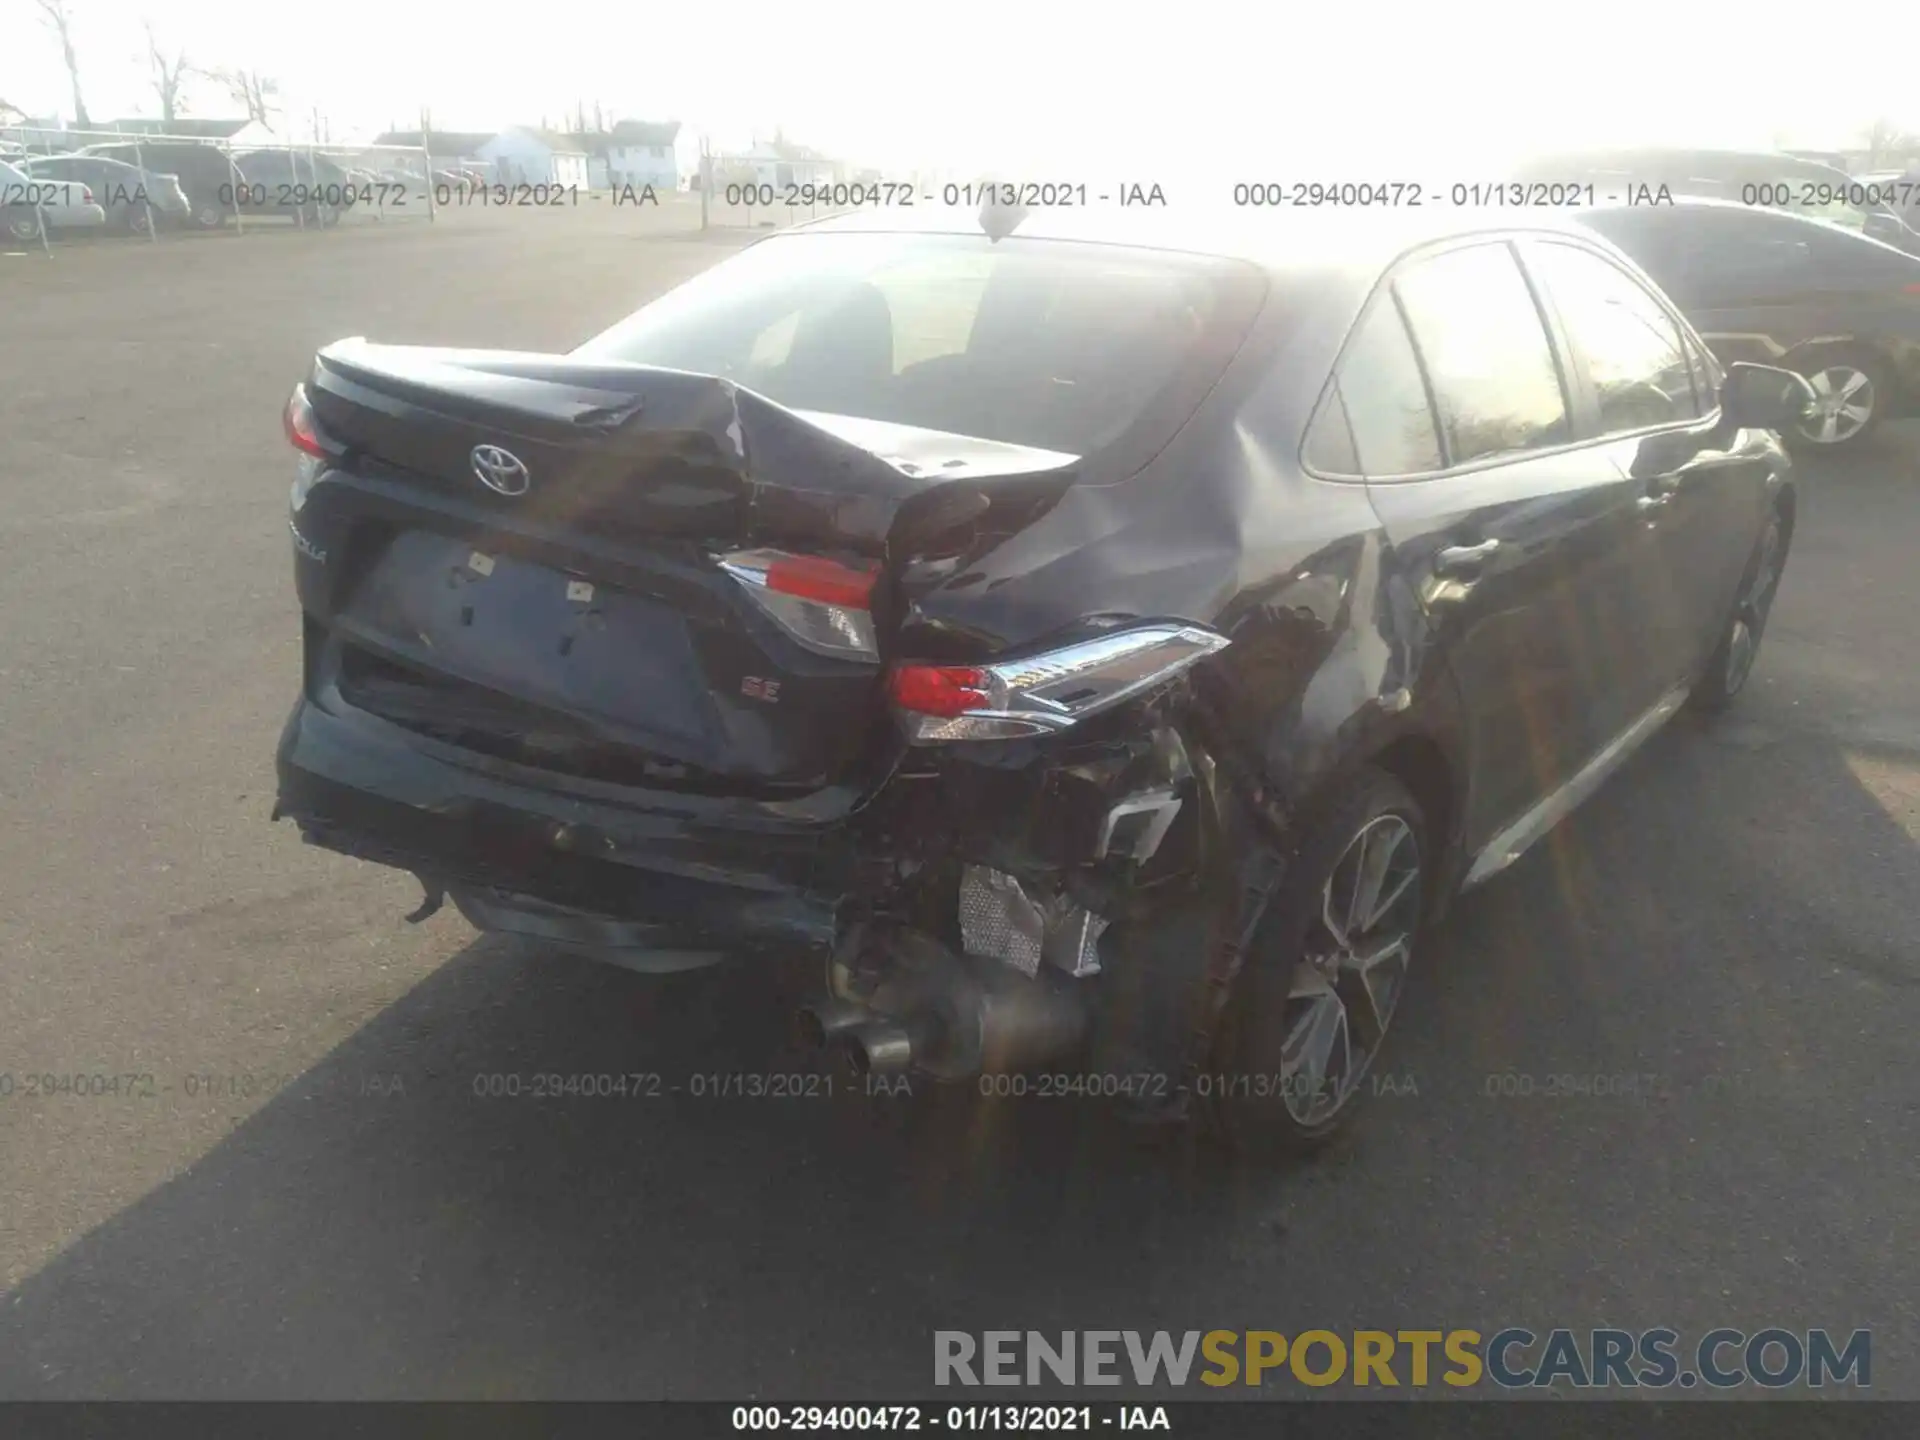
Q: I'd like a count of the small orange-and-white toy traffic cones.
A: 0